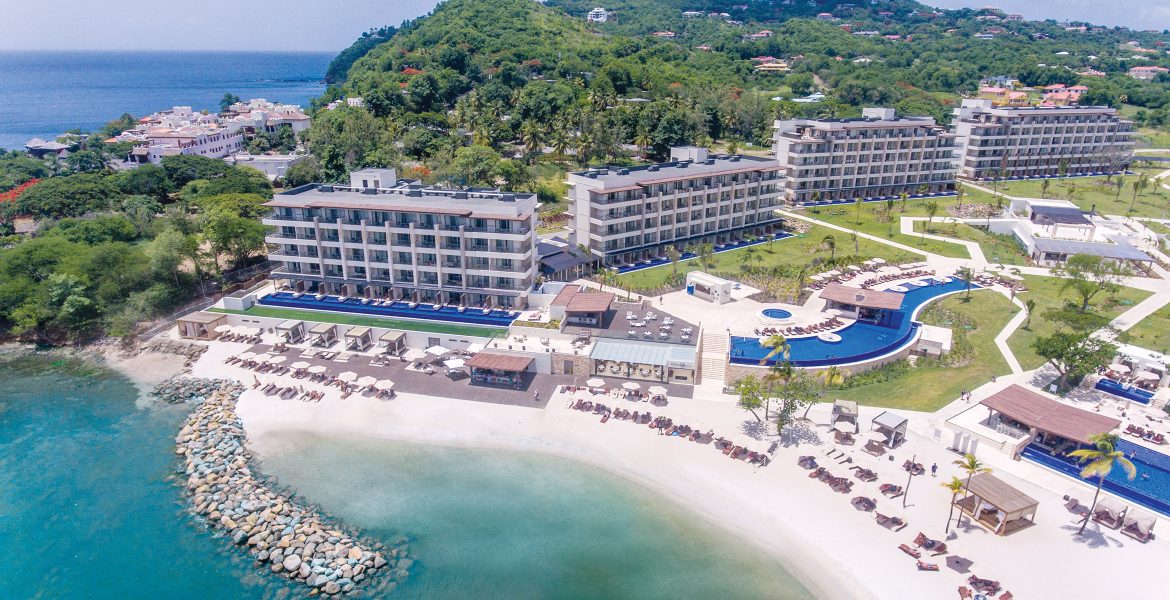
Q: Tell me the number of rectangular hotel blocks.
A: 4